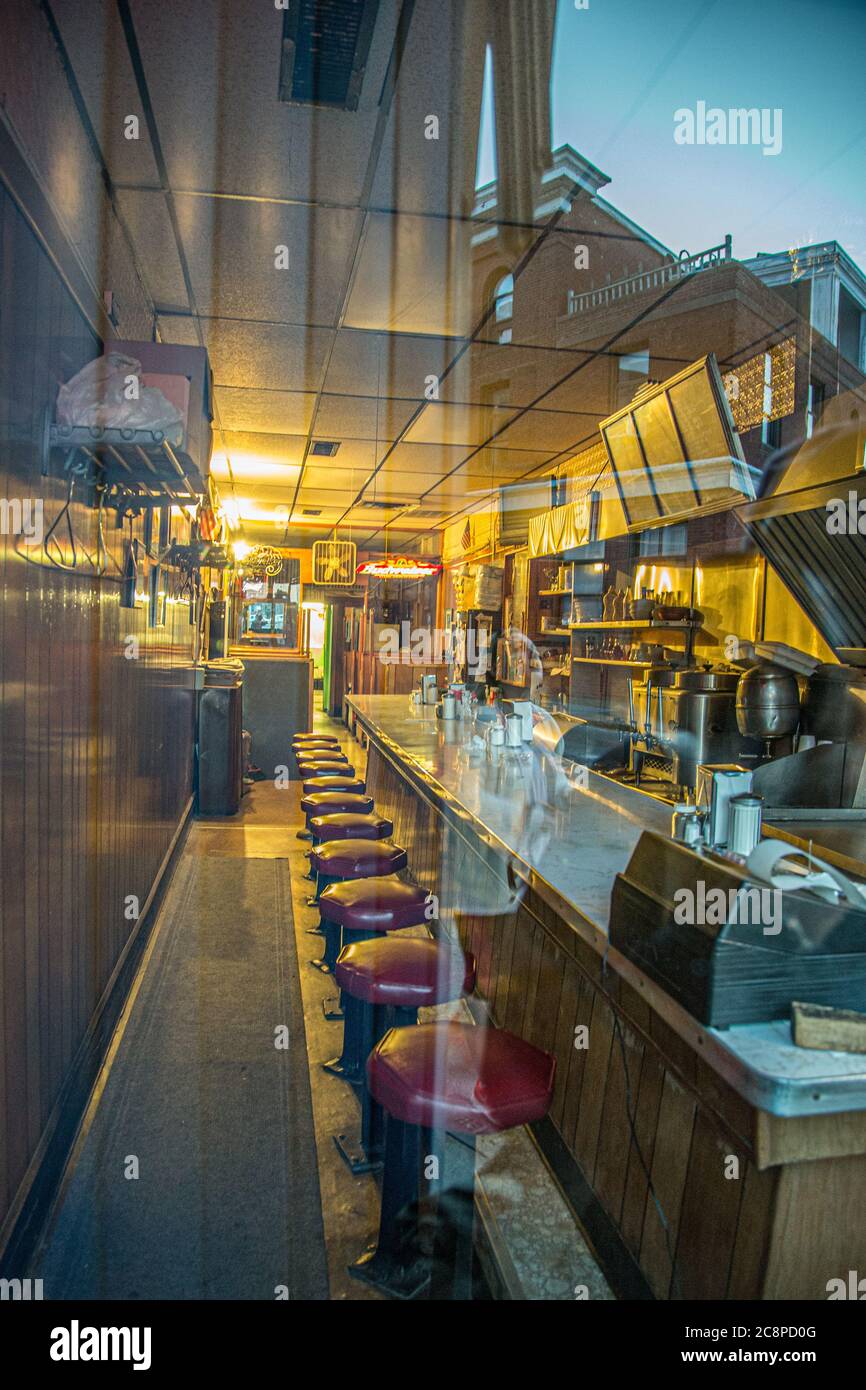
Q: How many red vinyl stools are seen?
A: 11